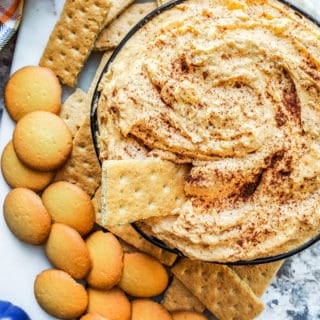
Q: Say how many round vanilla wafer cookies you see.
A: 13